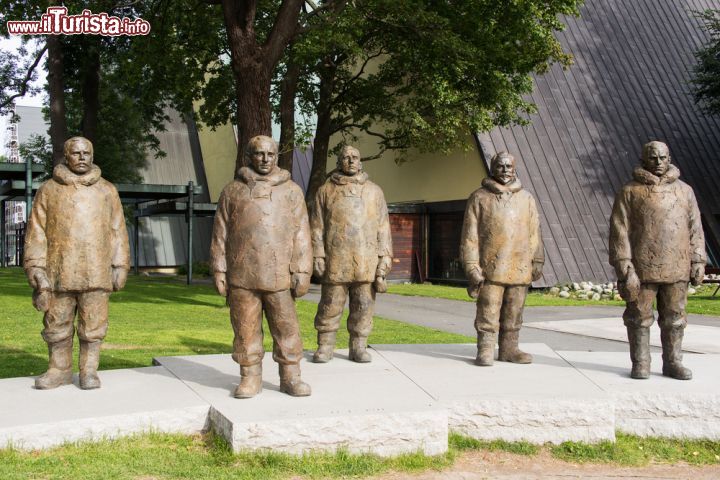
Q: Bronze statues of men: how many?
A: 5